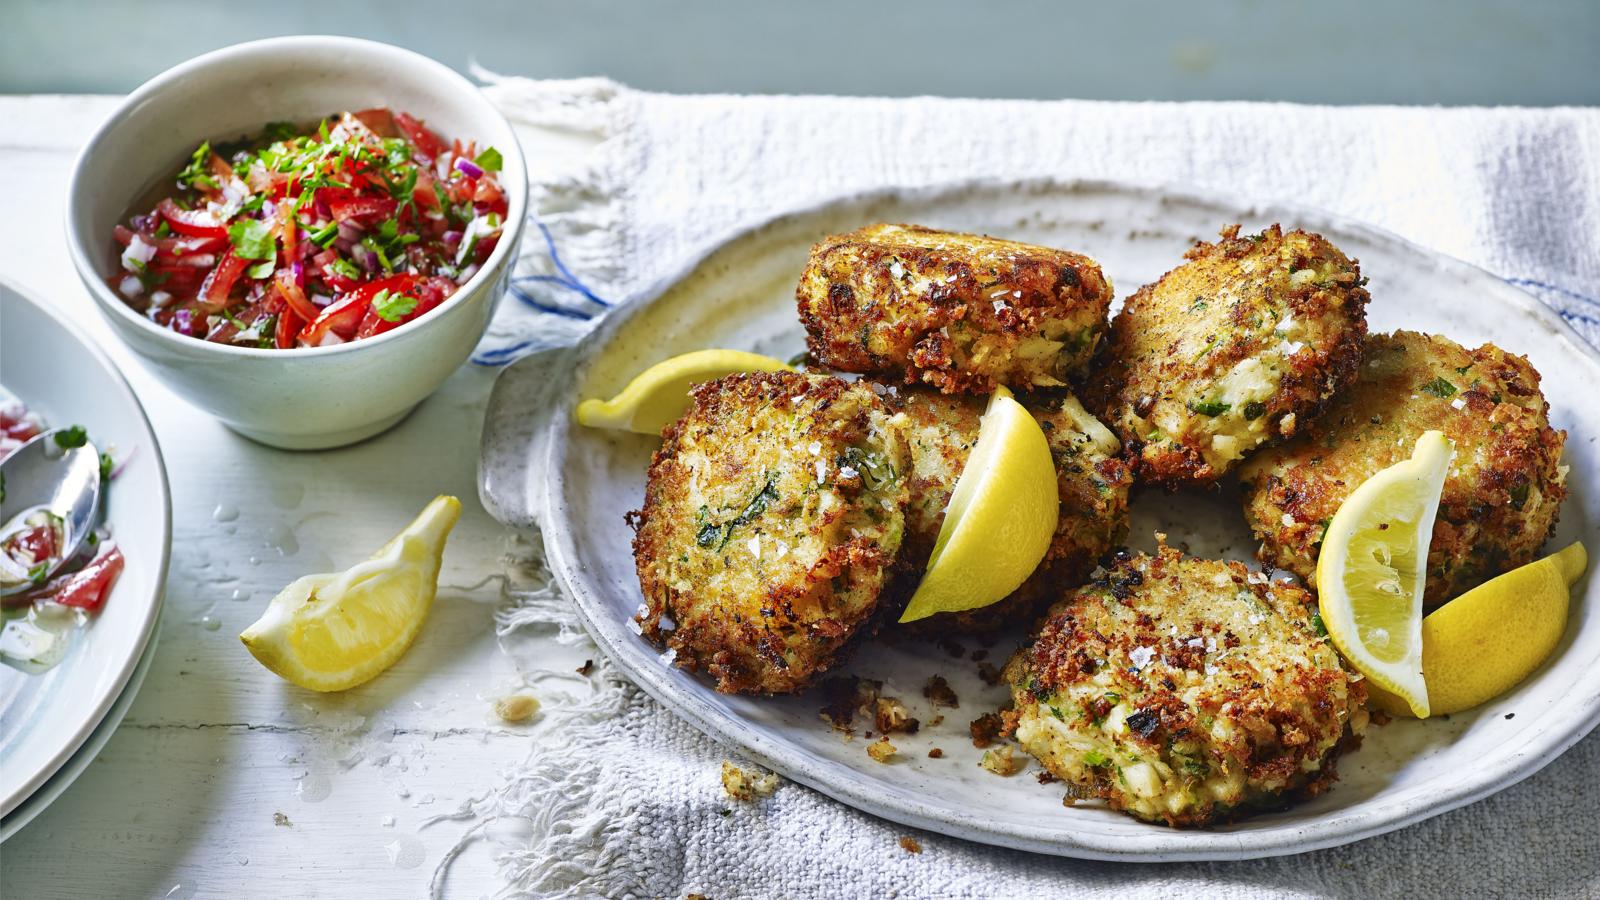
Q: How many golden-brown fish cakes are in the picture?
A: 6